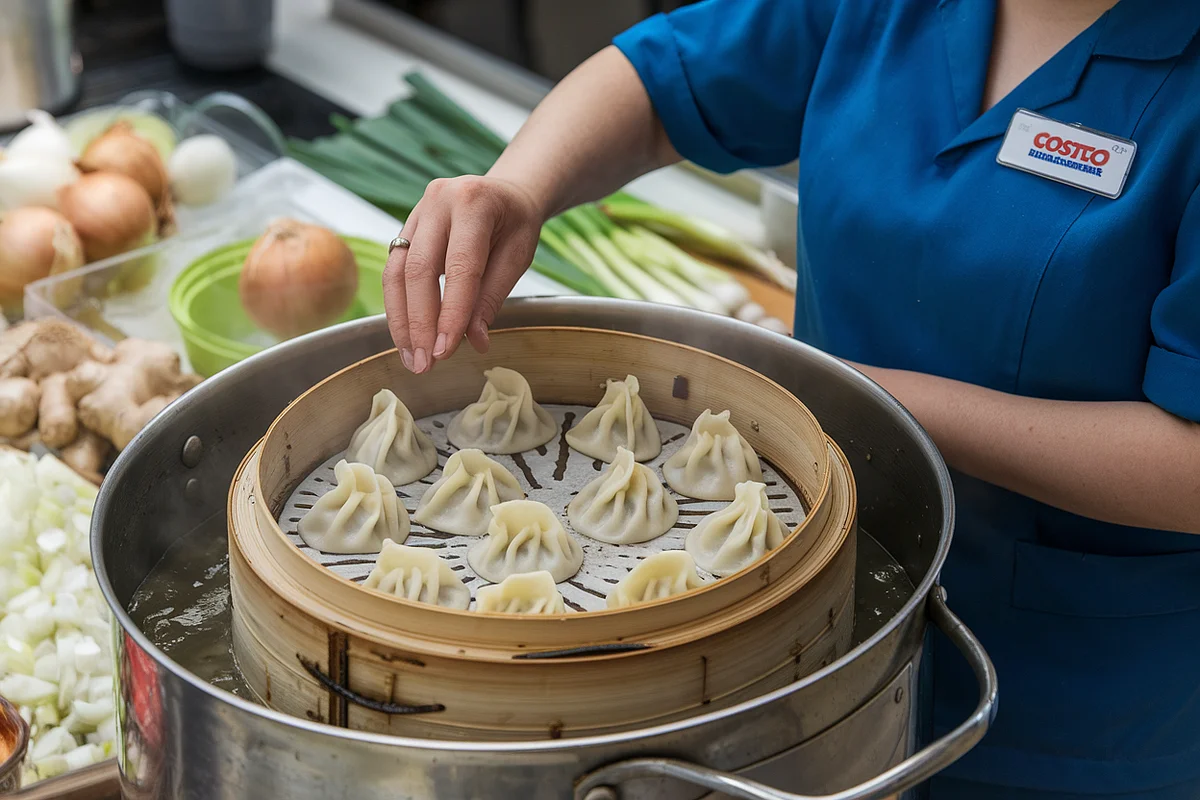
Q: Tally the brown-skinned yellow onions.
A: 4